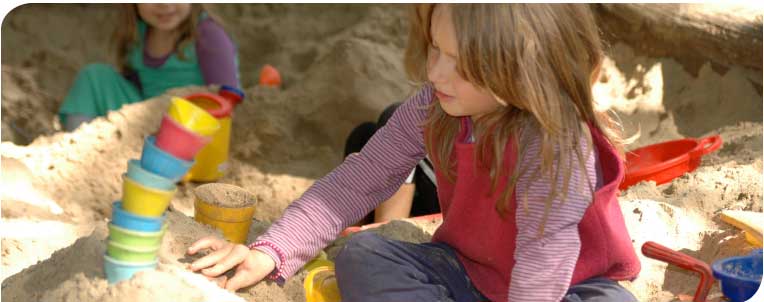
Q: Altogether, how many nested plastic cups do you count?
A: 9